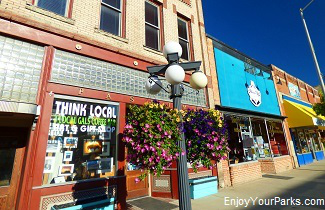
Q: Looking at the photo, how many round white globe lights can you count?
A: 4